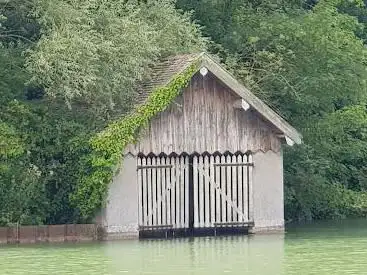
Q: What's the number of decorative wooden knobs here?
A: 3